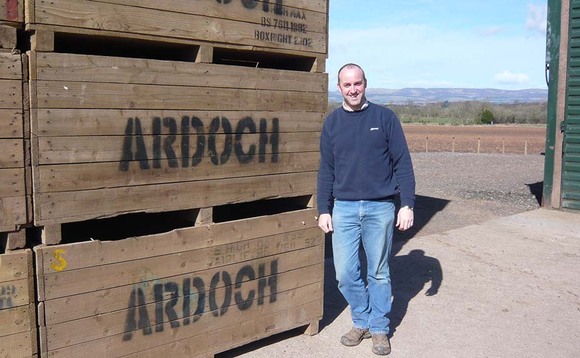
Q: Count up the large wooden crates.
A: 6